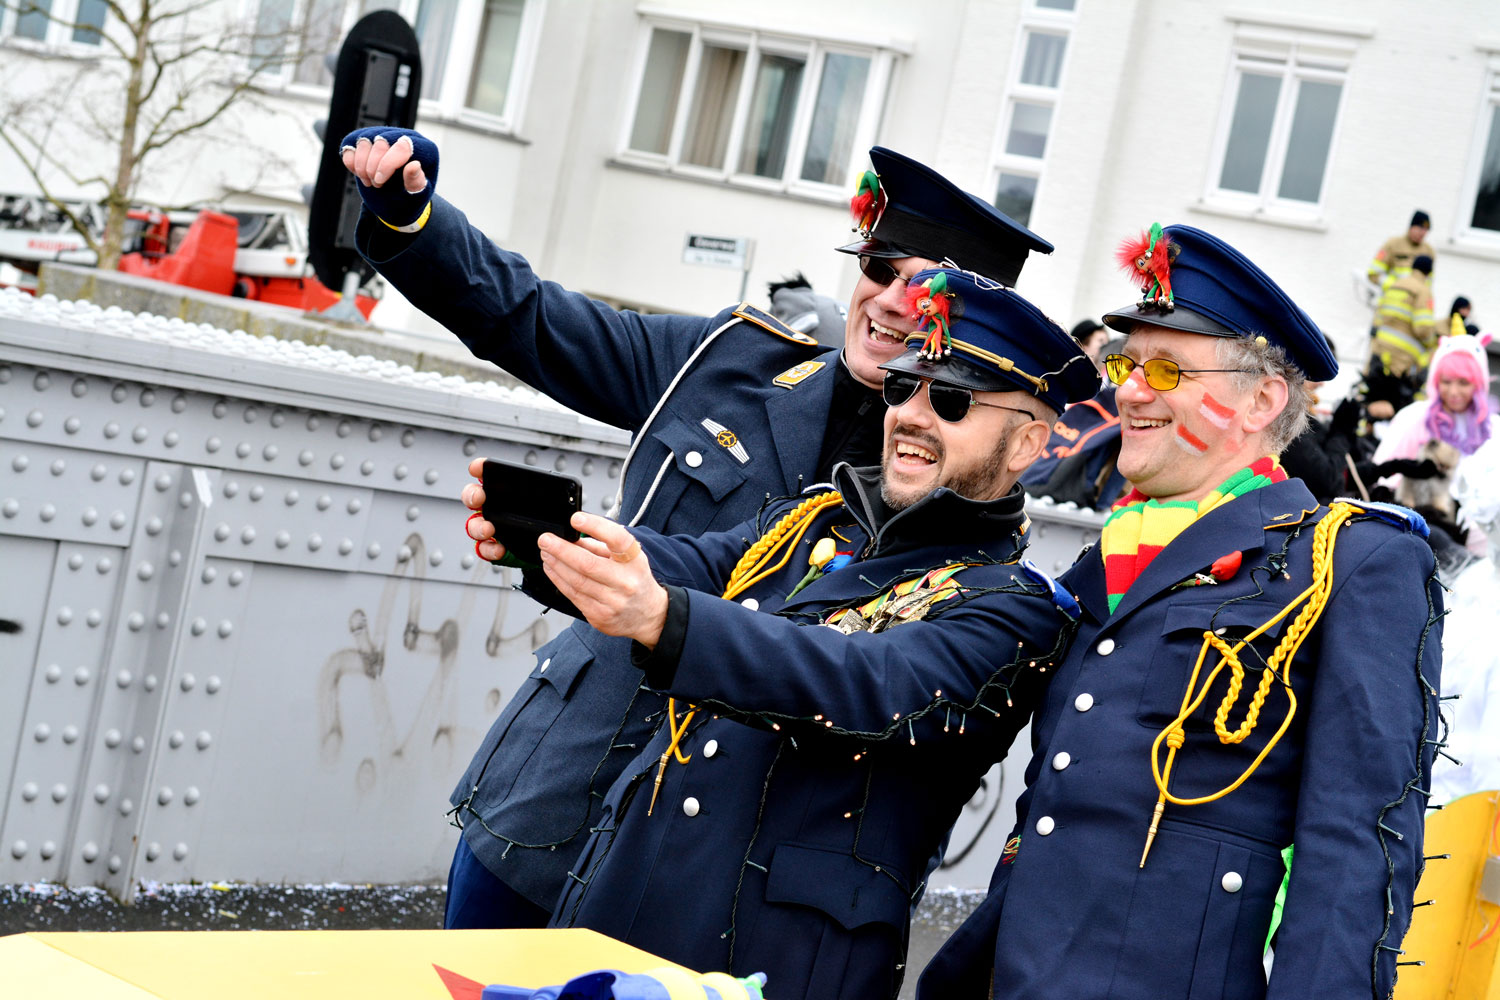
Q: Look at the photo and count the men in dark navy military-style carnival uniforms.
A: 3